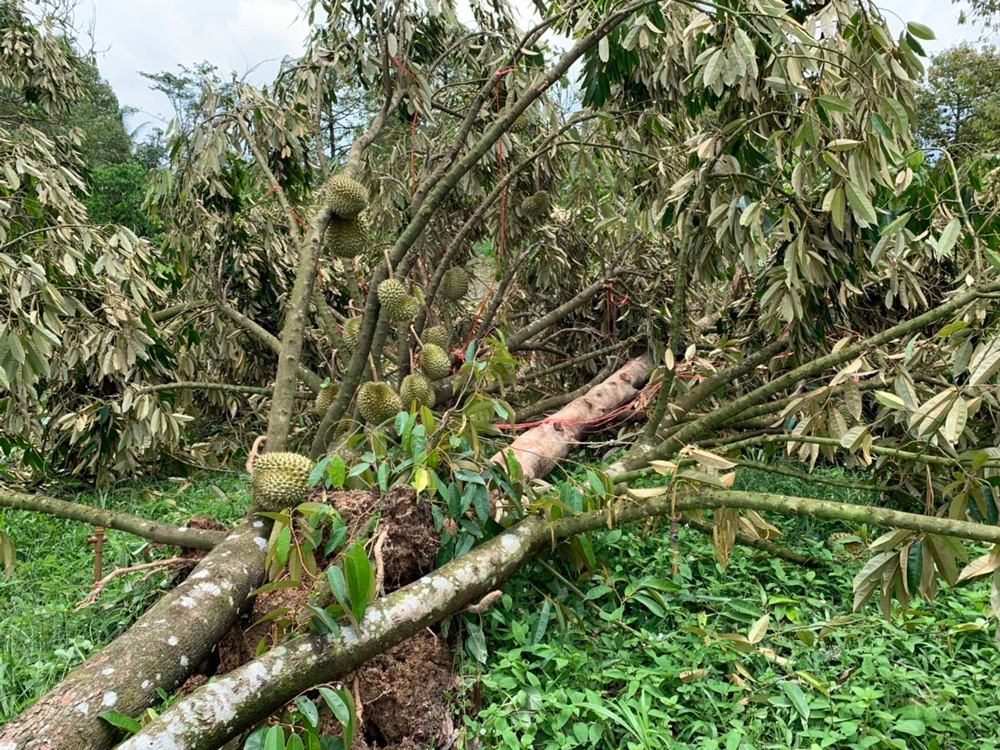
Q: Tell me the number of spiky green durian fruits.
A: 14